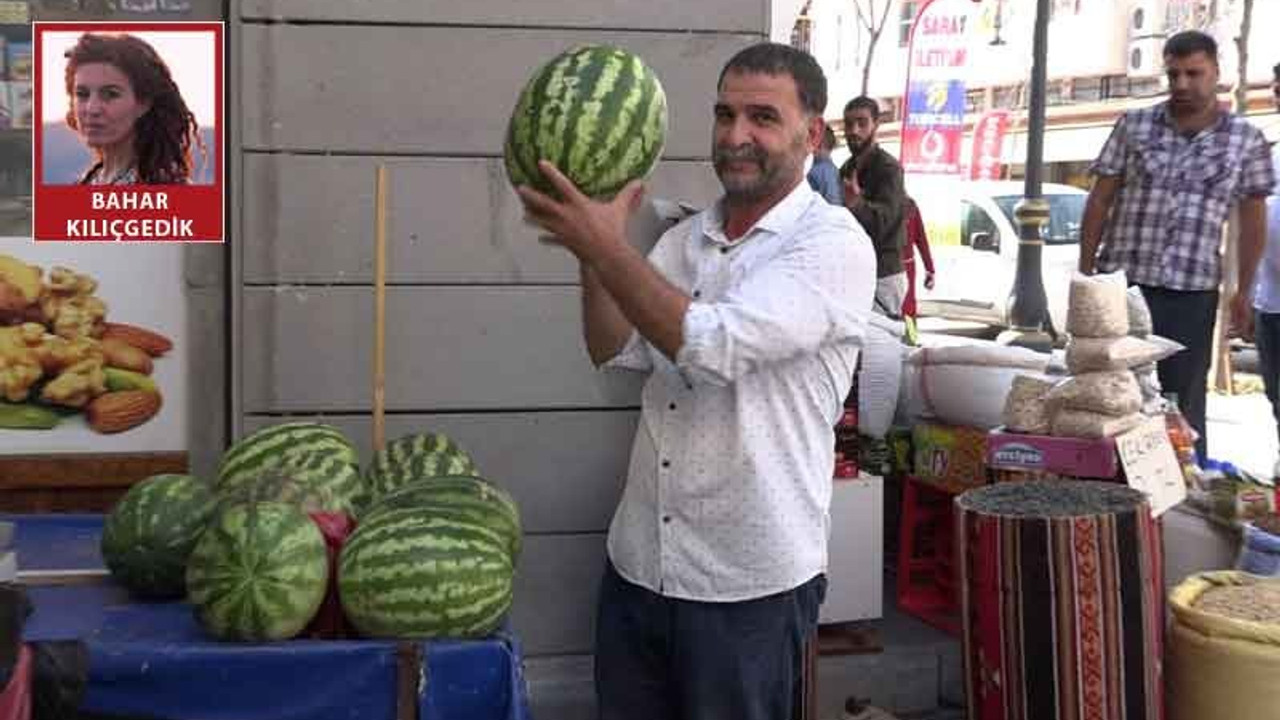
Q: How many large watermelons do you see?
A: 7